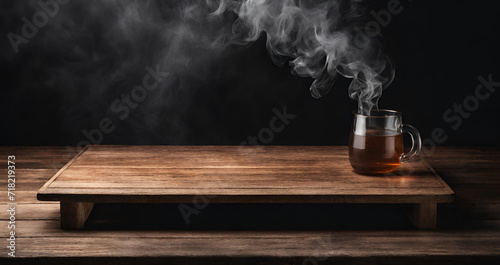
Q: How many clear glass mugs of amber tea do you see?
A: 1